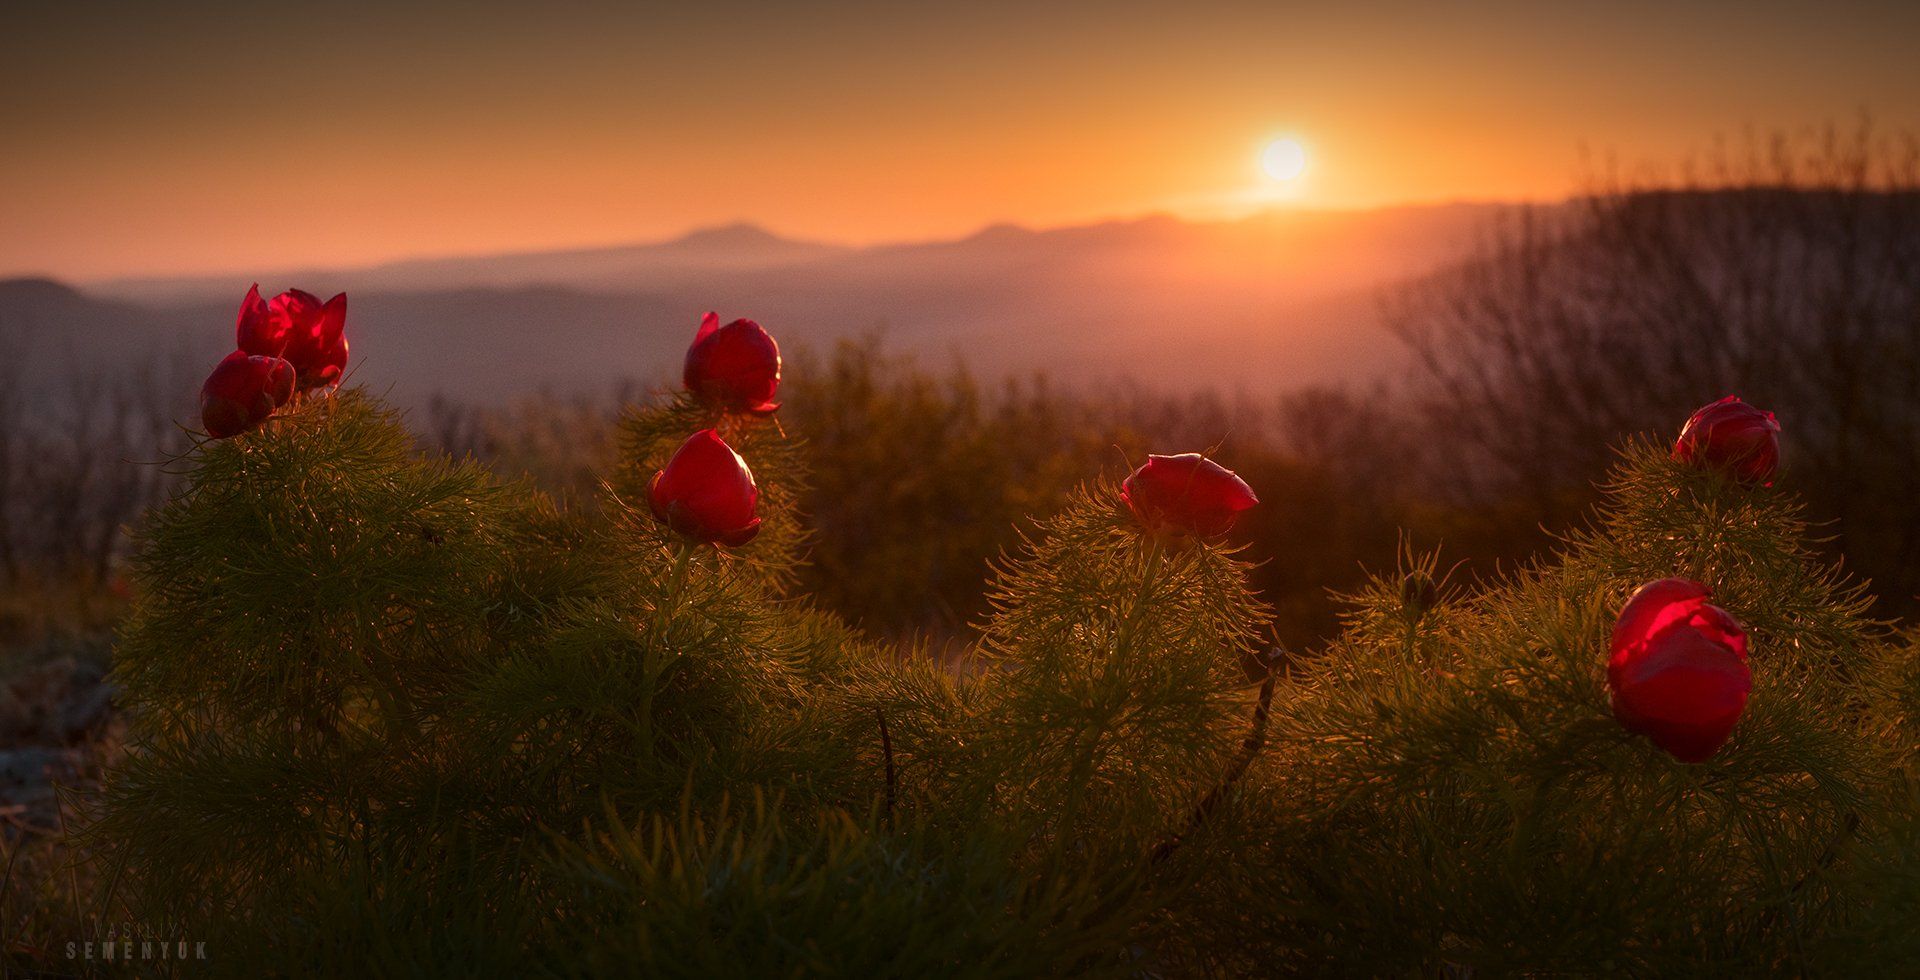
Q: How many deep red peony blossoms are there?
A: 7